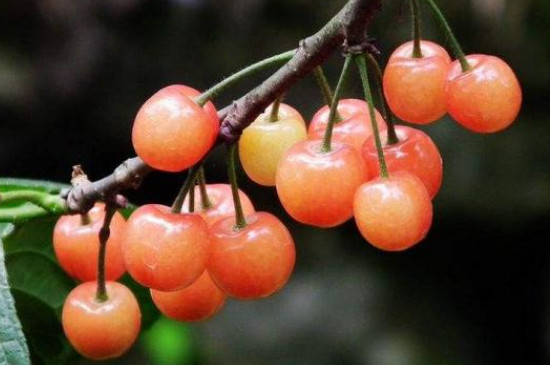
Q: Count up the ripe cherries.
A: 13